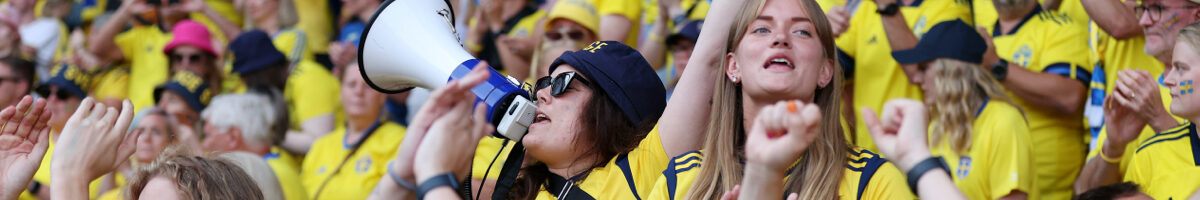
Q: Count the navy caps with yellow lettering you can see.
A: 3